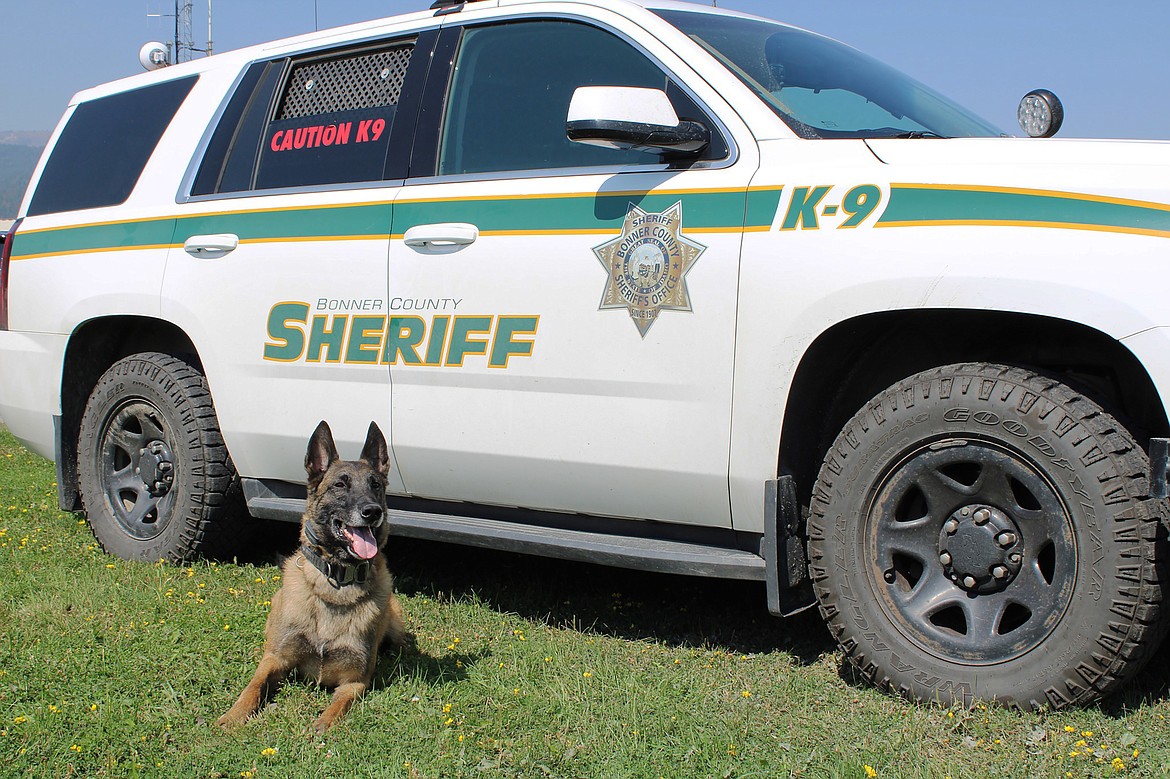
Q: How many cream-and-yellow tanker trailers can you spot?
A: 0